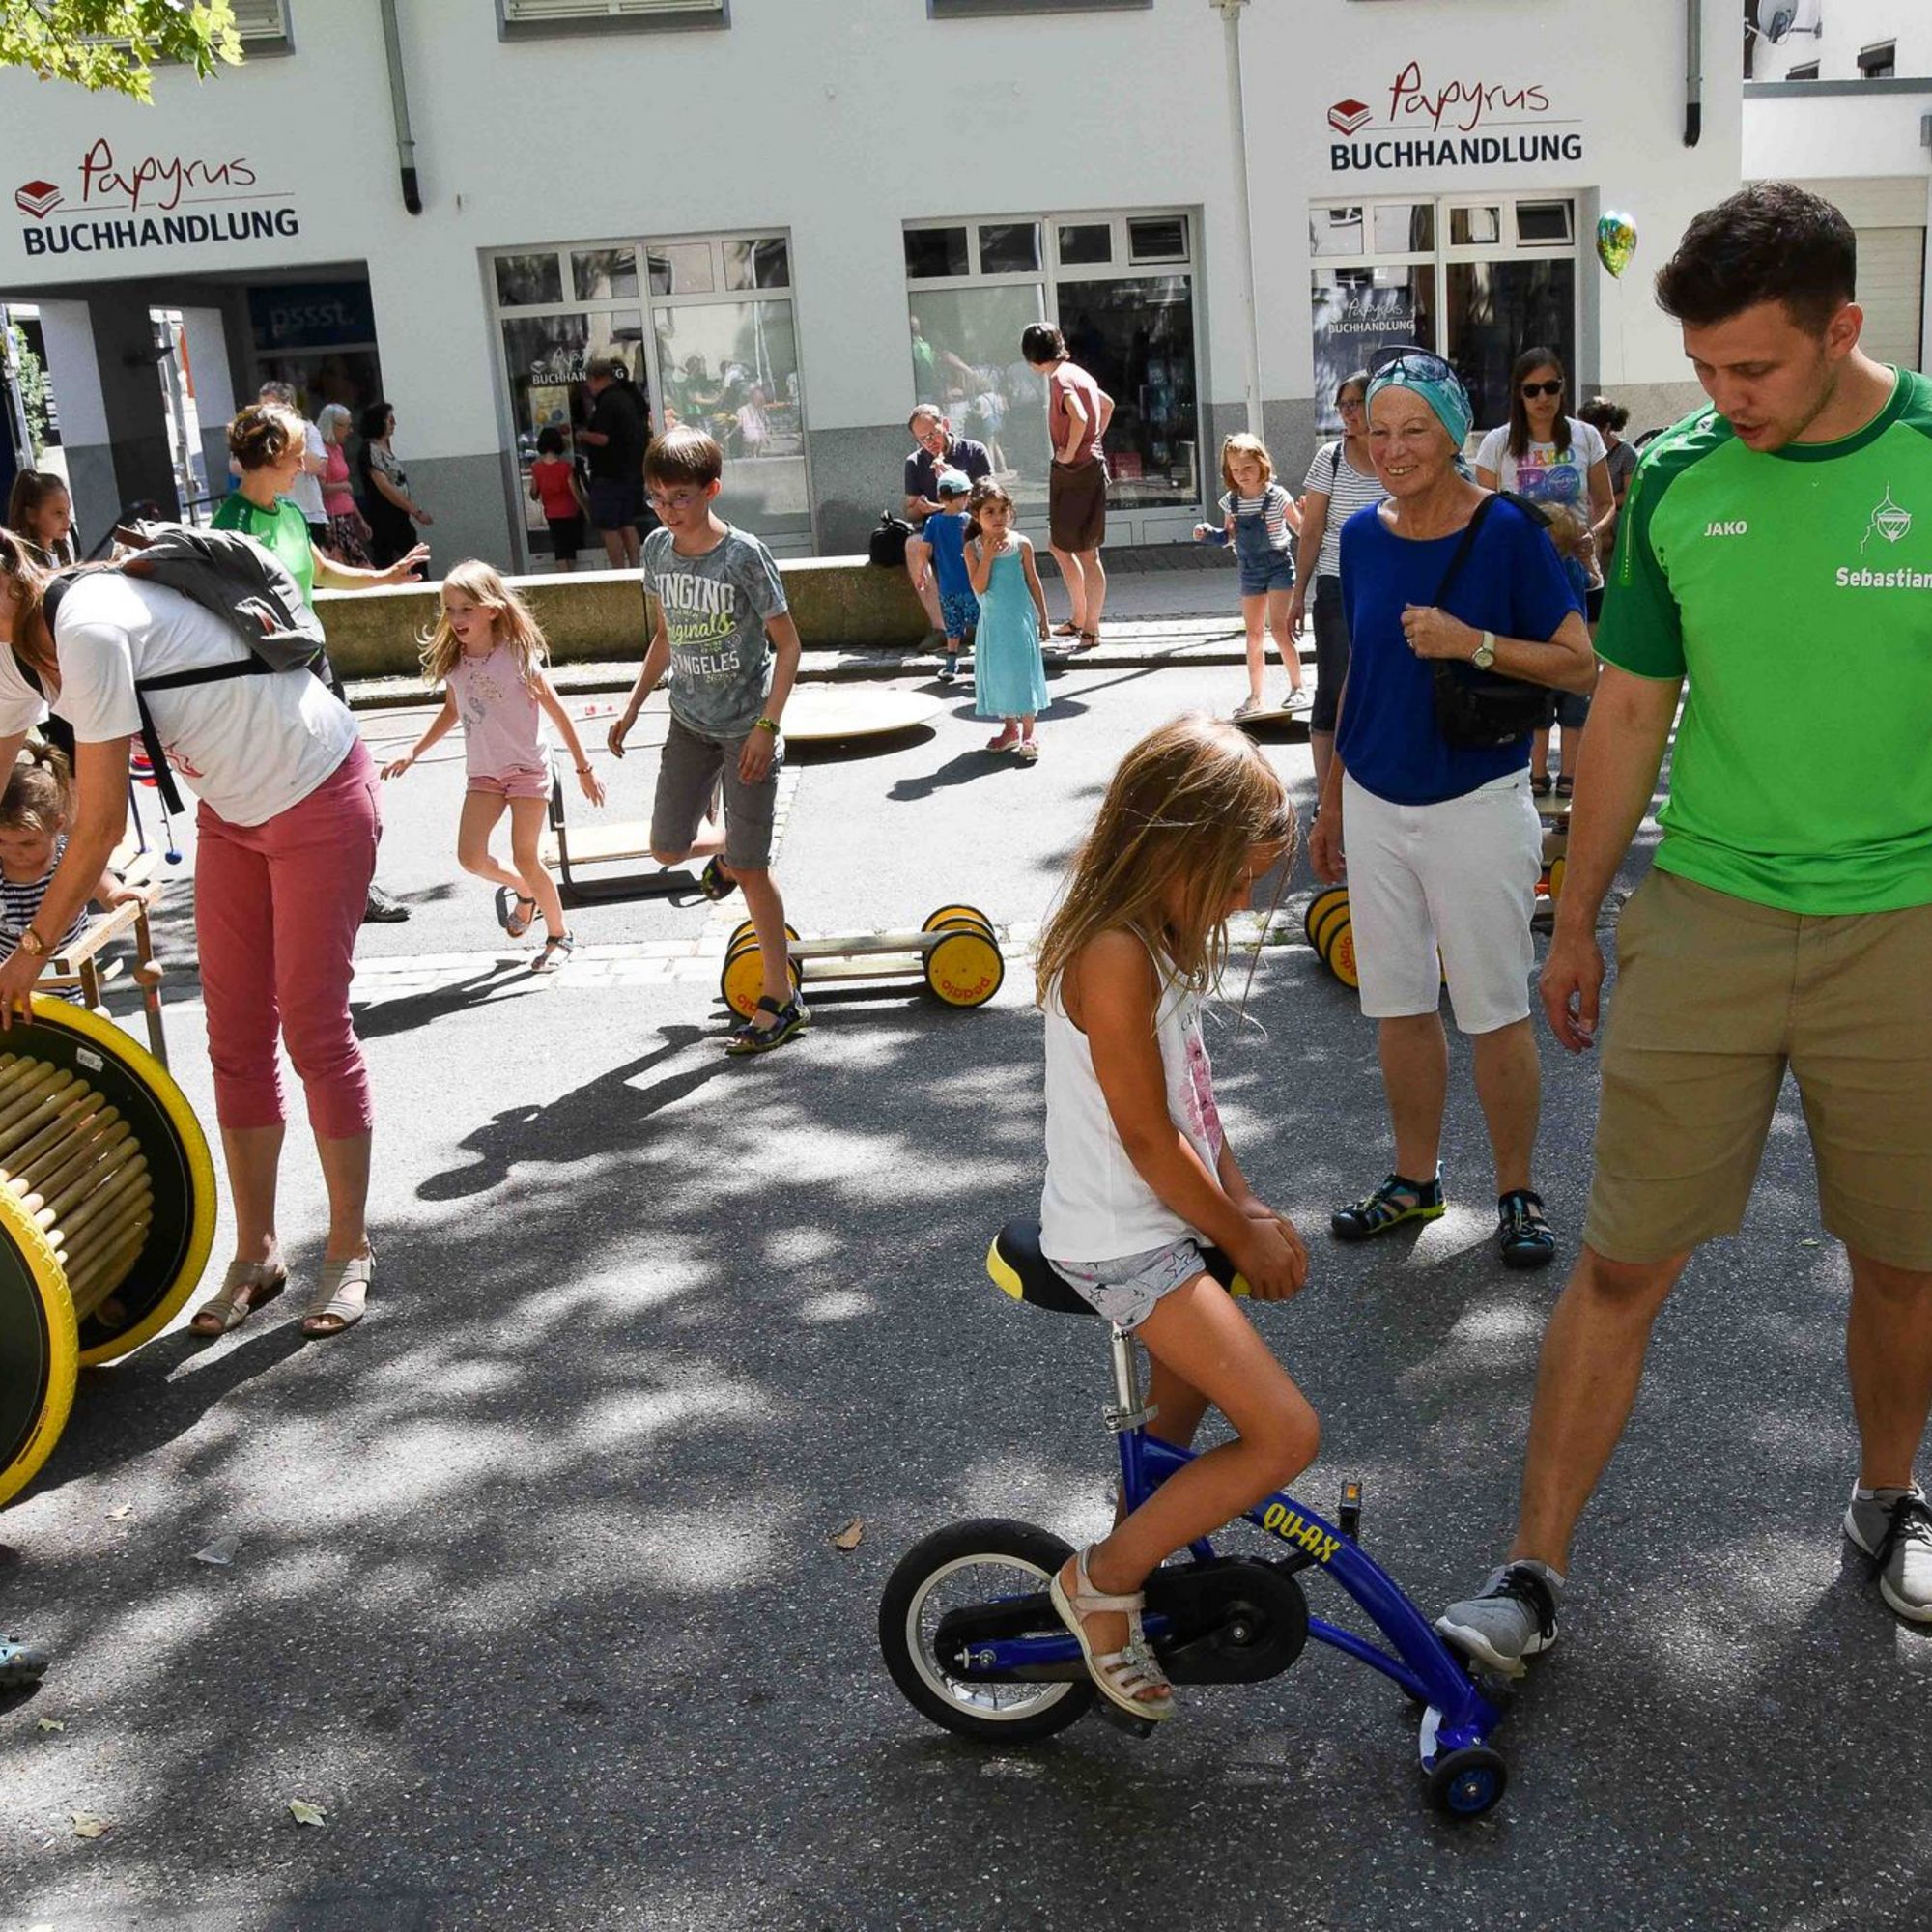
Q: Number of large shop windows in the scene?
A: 3